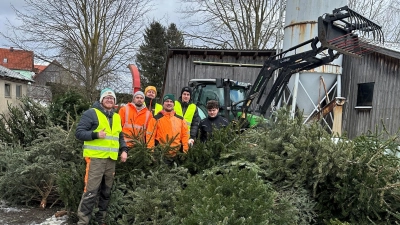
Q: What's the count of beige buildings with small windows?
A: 1